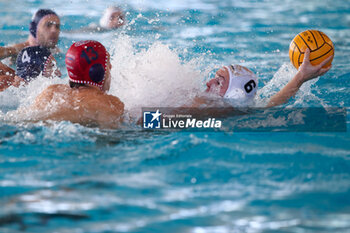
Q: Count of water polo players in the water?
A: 5